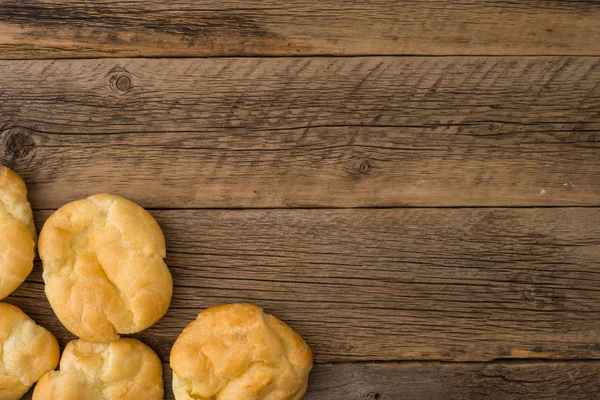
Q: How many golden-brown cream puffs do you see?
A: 5